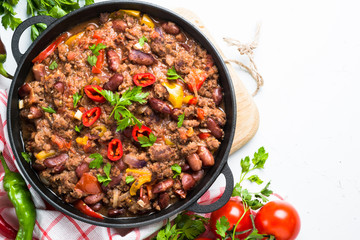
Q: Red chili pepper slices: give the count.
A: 5